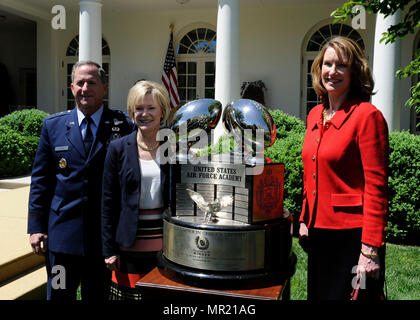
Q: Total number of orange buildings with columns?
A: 0